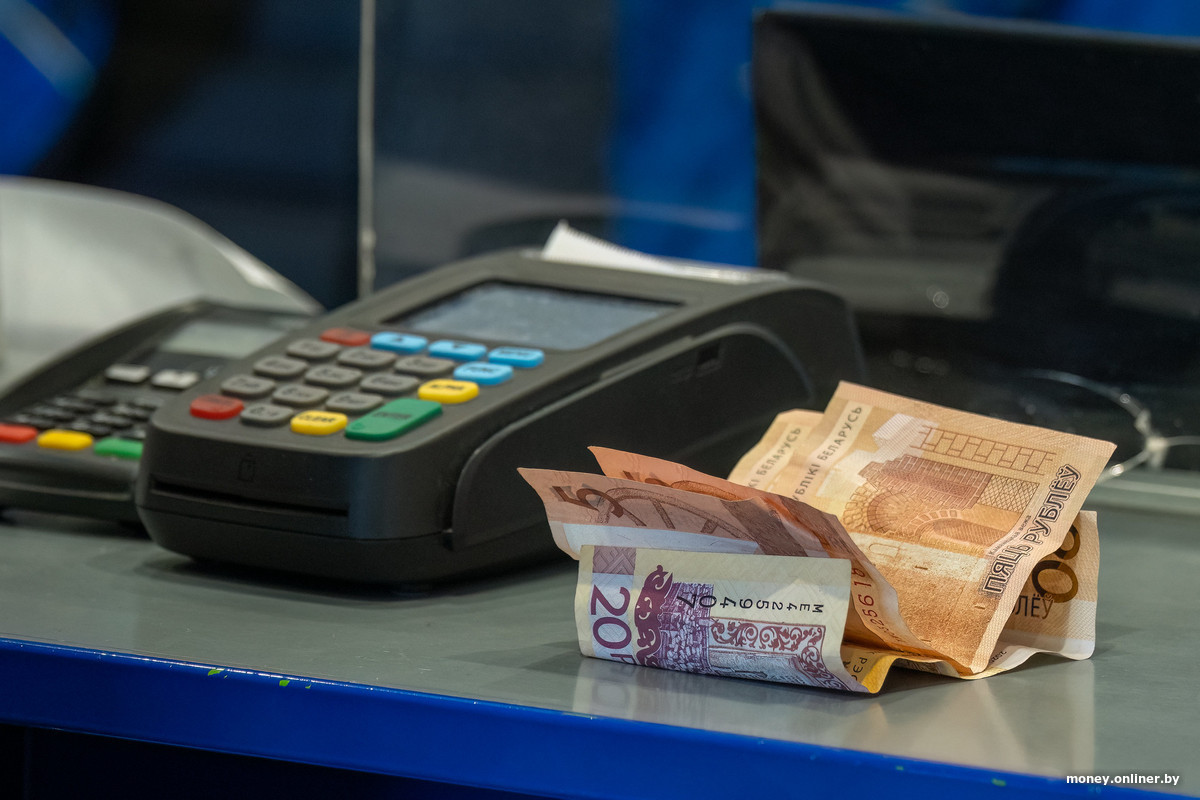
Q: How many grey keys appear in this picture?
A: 10